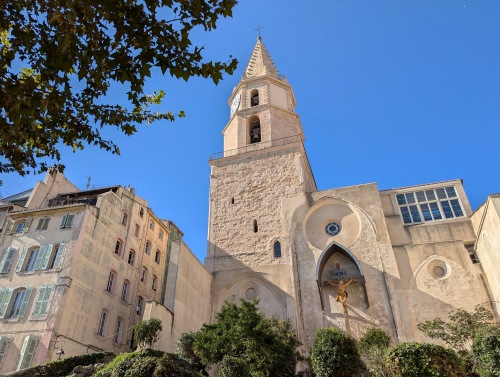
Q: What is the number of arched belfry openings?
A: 2